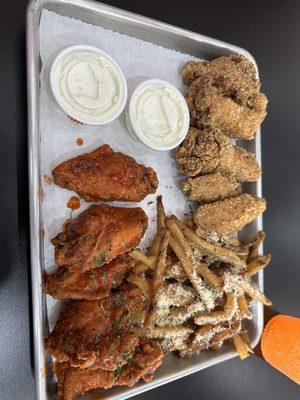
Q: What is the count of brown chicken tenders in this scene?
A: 5